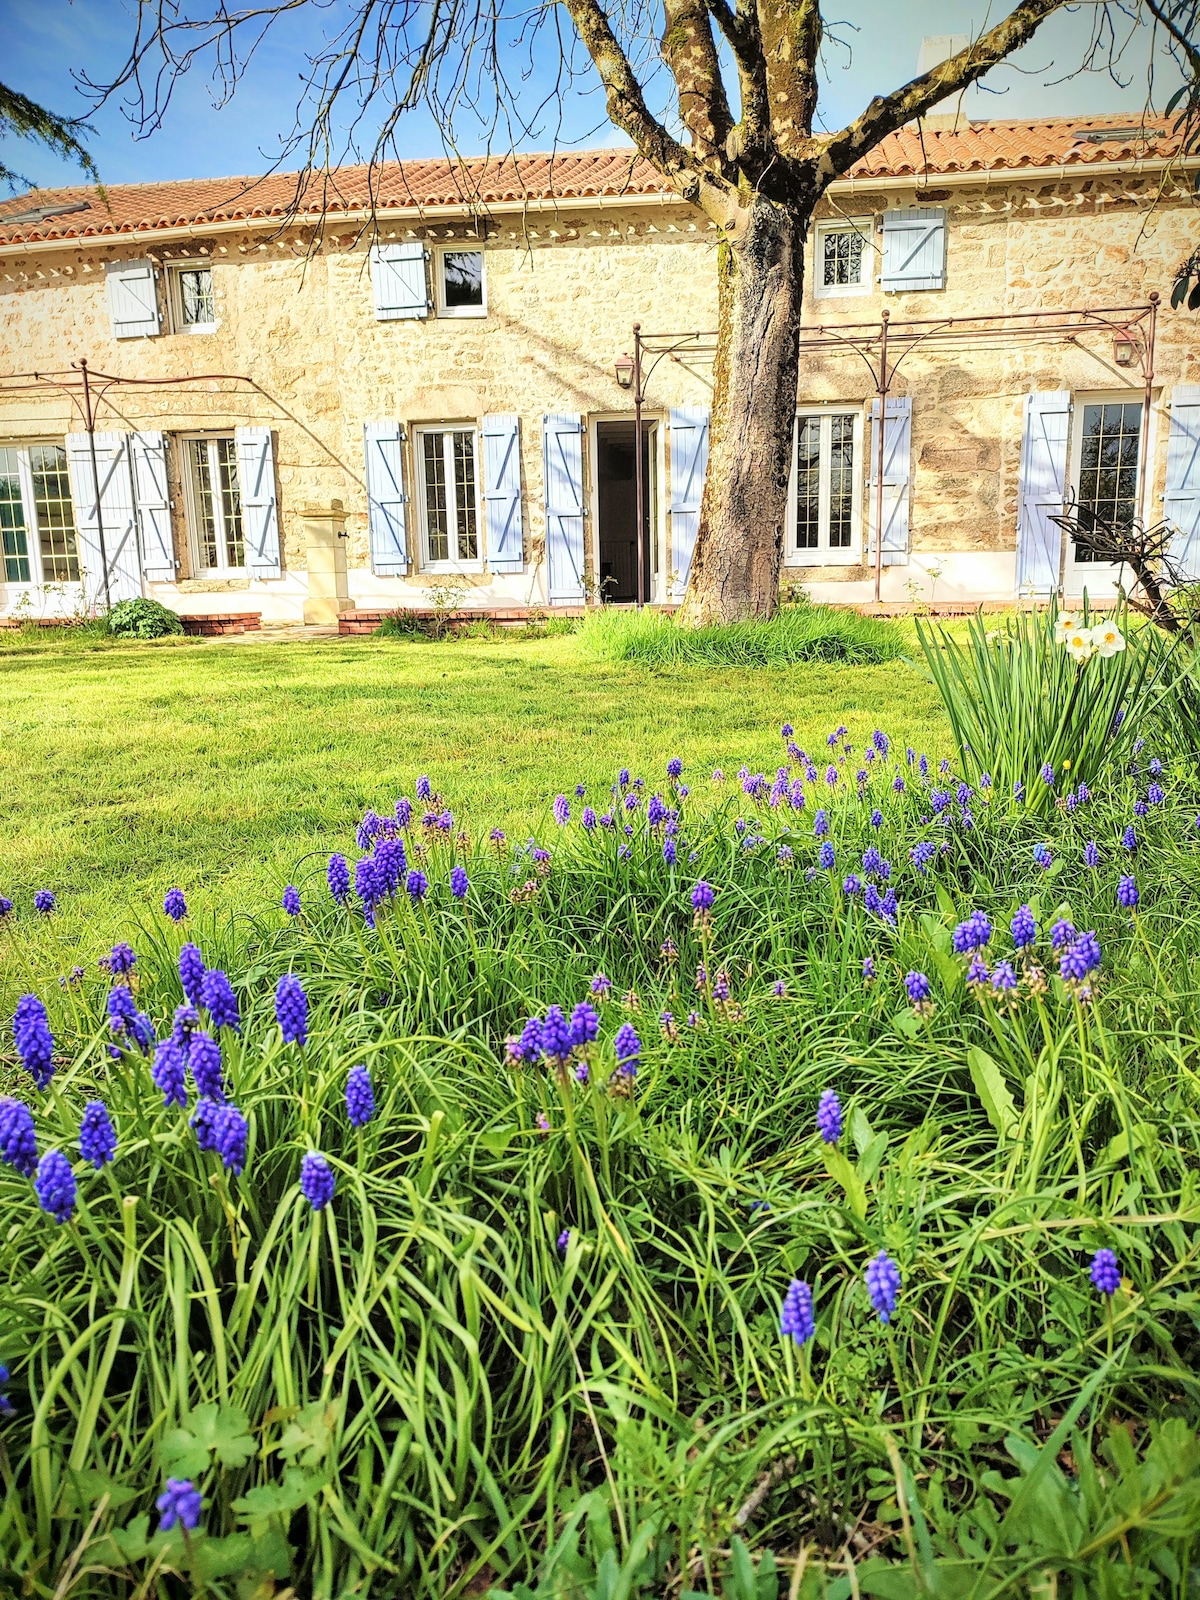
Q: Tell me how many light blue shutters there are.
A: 13